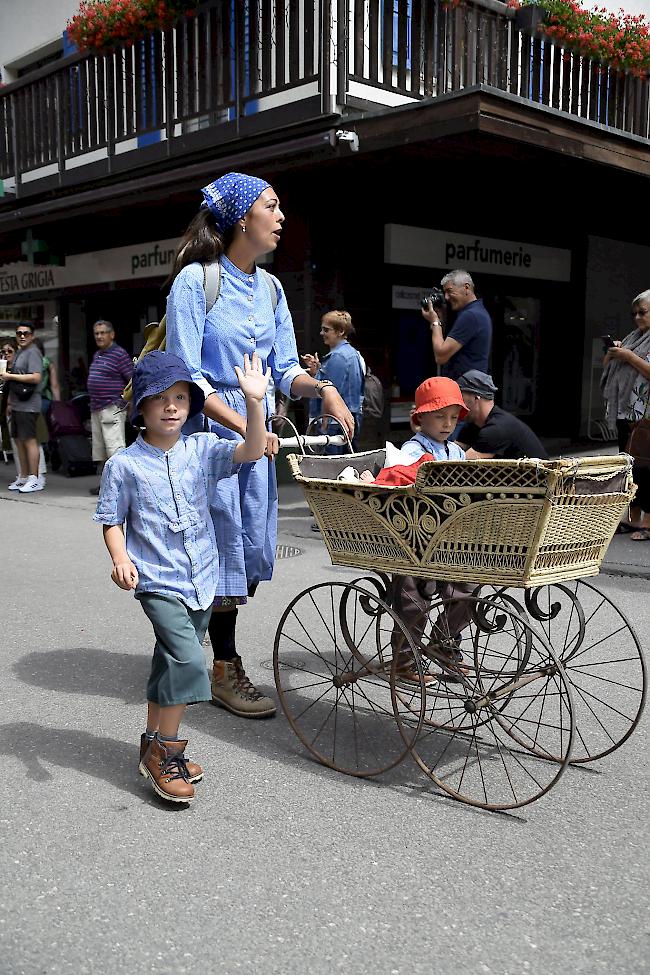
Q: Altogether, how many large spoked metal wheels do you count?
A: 4